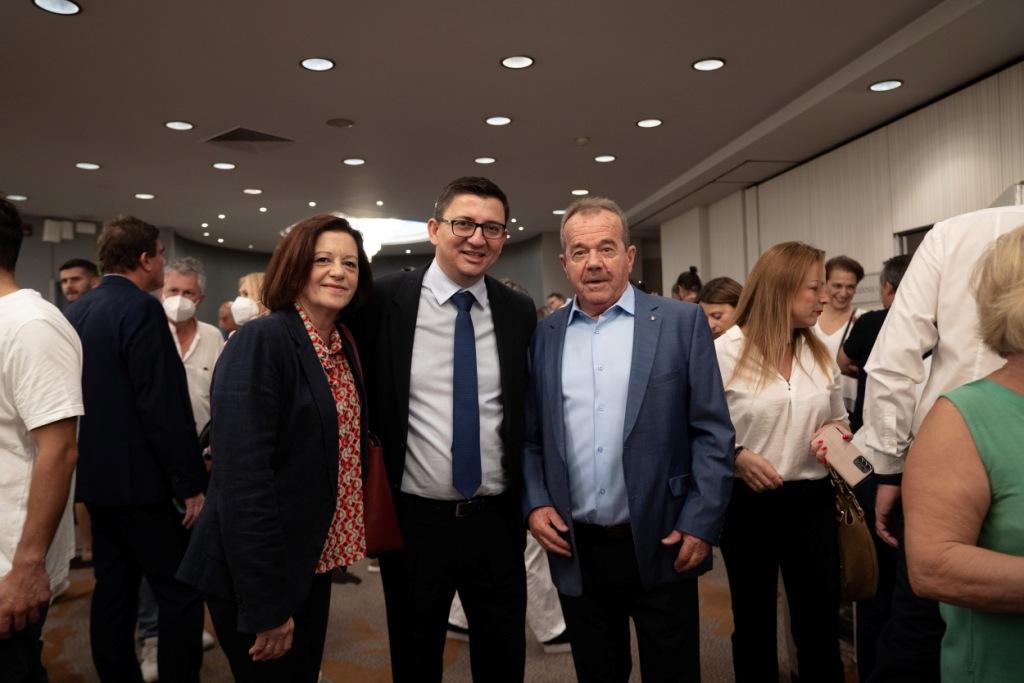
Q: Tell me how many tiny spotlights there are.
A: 12